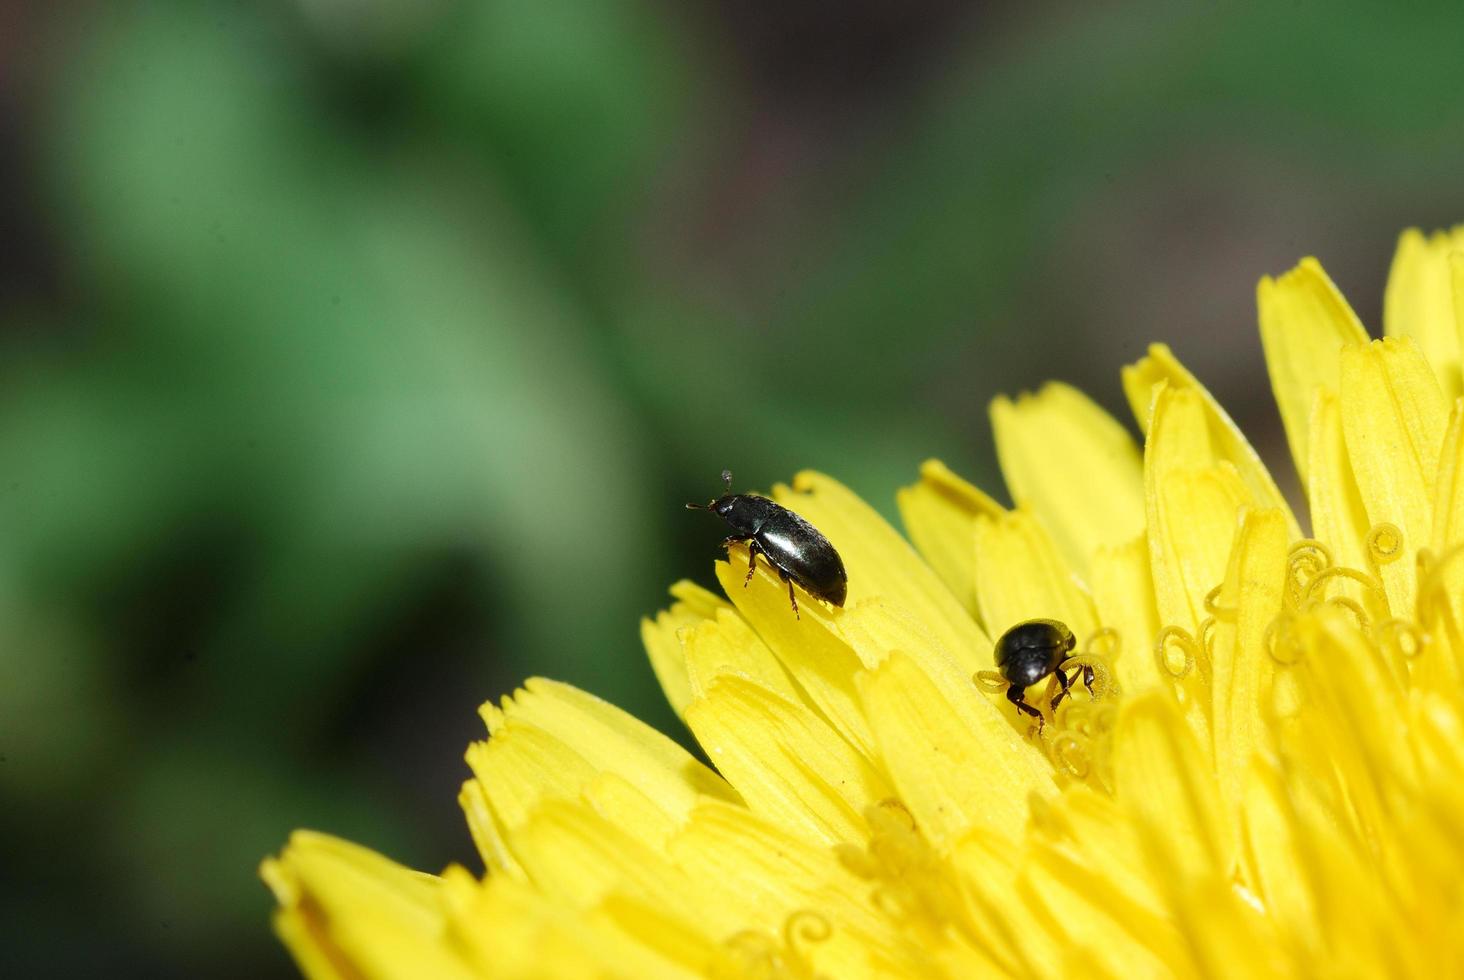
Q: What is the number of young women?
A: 0